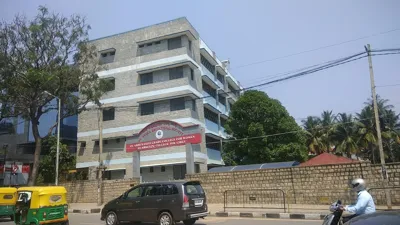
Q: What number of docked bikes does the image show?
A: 0